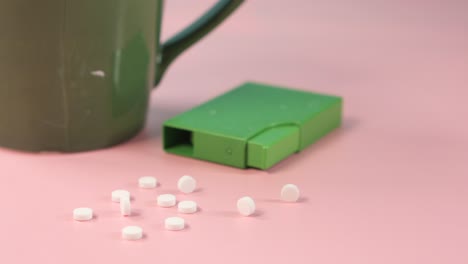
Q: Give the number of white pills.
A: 11